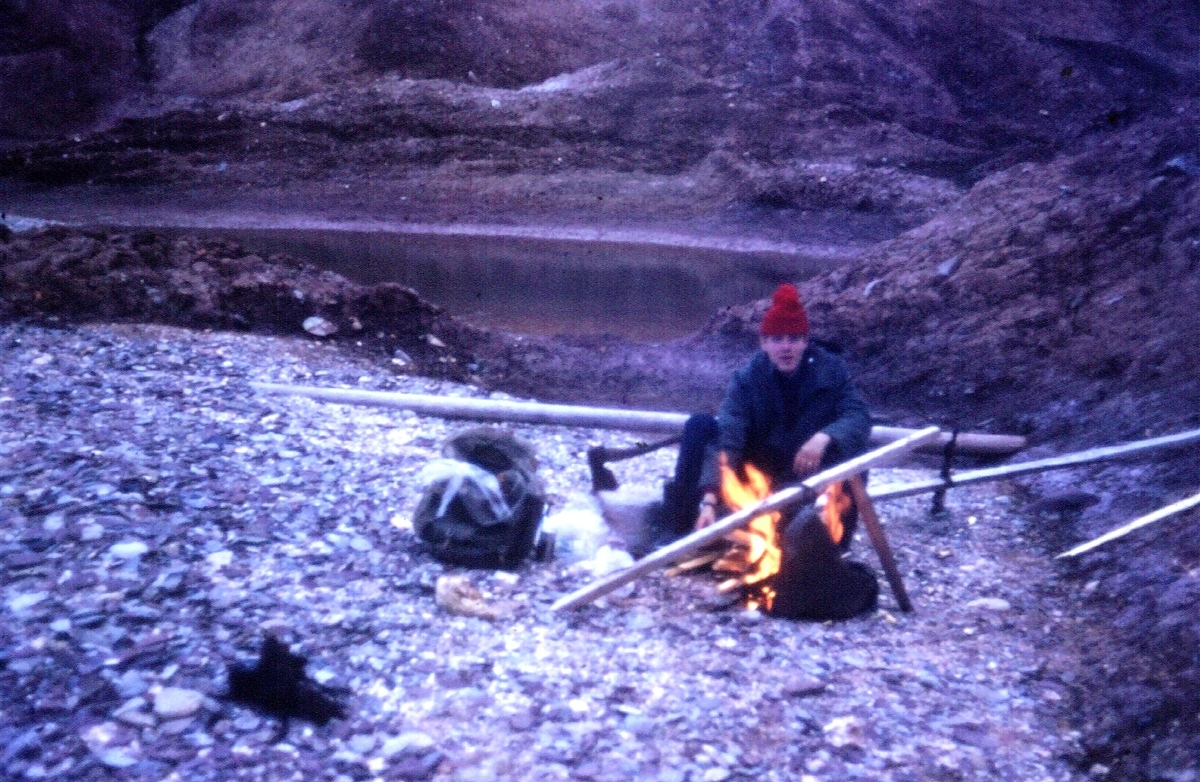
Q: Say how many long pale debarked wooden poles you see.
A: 4